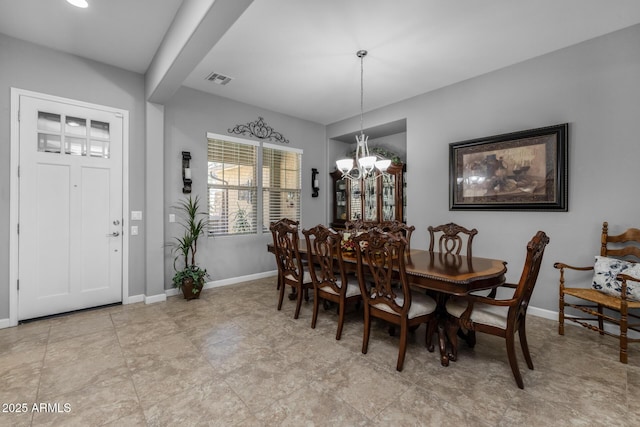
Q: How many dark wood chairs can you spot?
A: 8